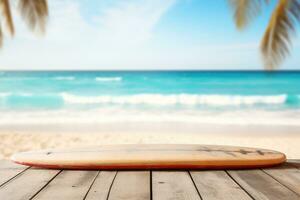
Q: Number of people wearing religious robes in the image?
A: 0